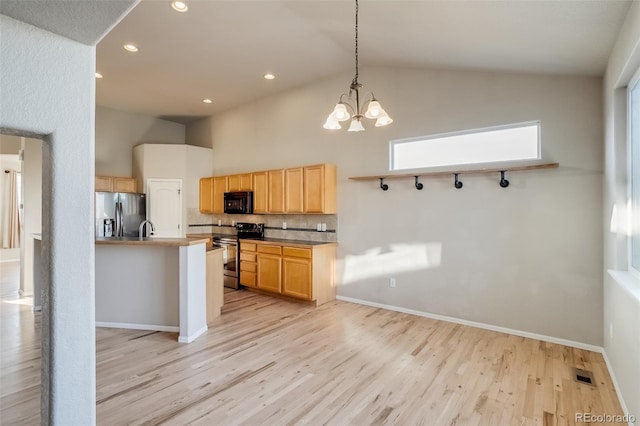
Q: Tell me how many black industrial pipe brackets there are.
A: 4